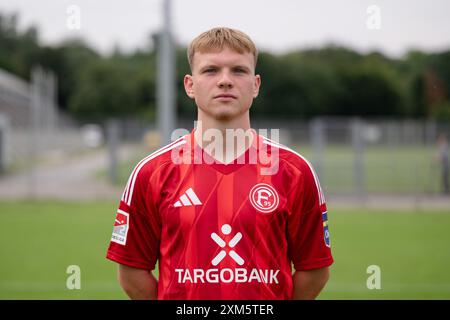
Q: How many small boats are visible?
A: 0